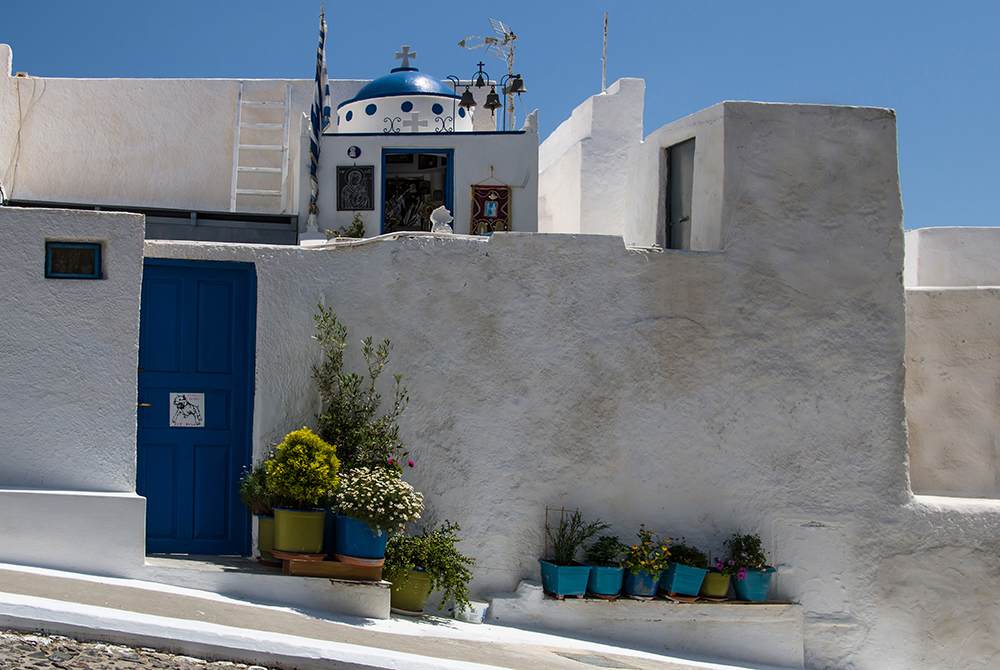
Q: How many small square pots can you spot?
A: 2